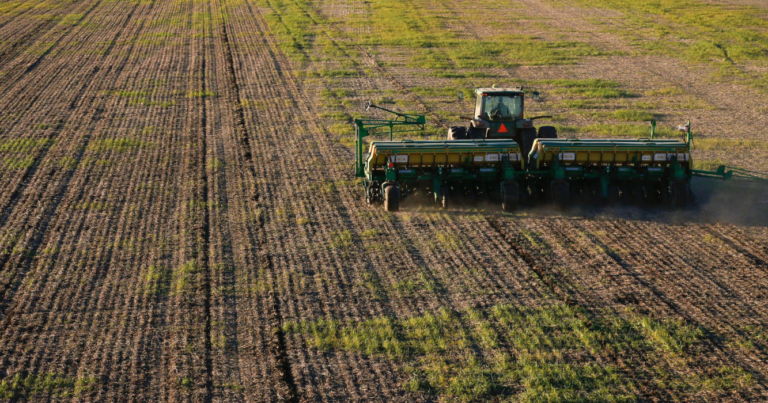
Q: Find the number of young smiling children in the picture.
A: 0